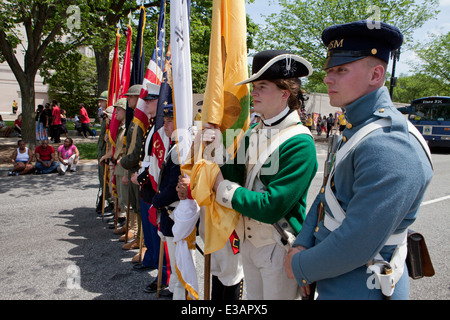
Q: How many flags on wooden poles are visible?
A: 7